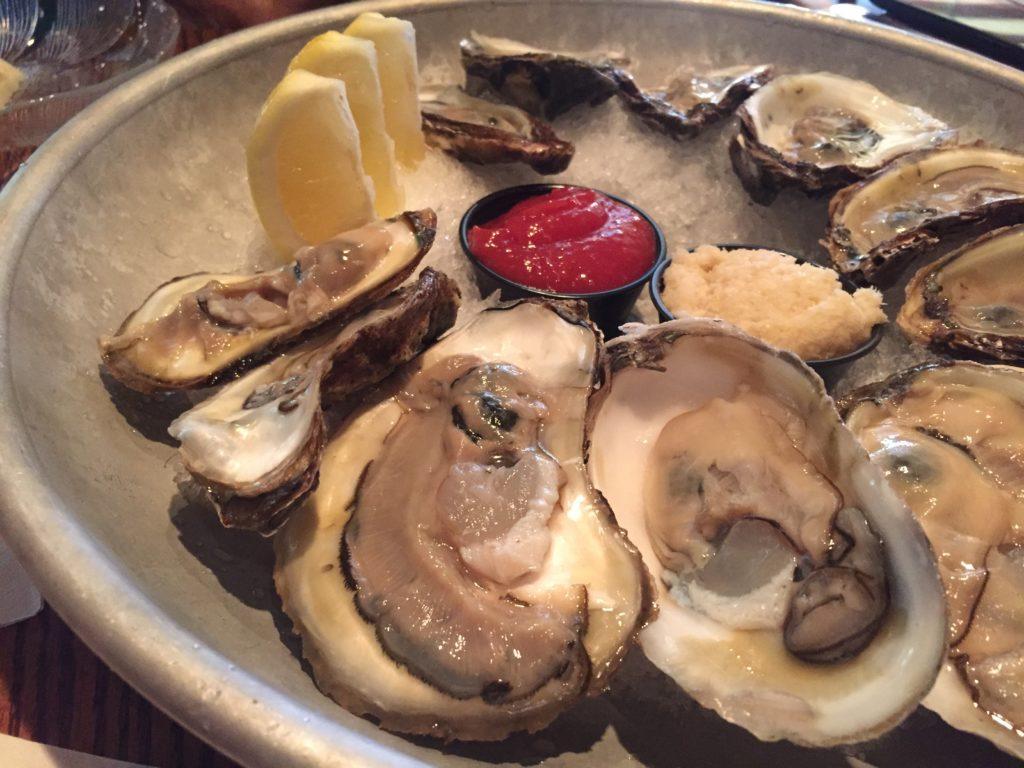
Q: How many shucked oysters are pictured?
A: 11